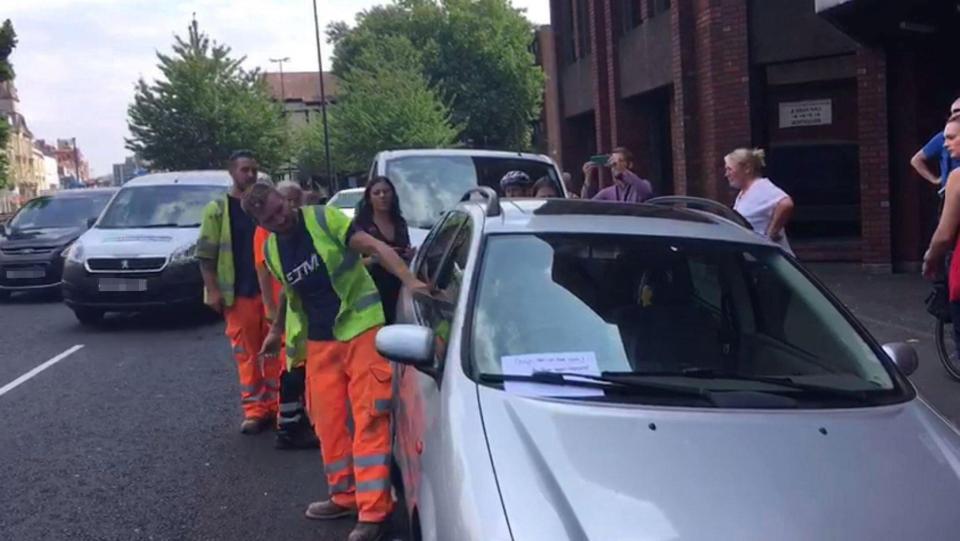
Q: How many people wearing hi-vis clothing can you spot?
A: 3